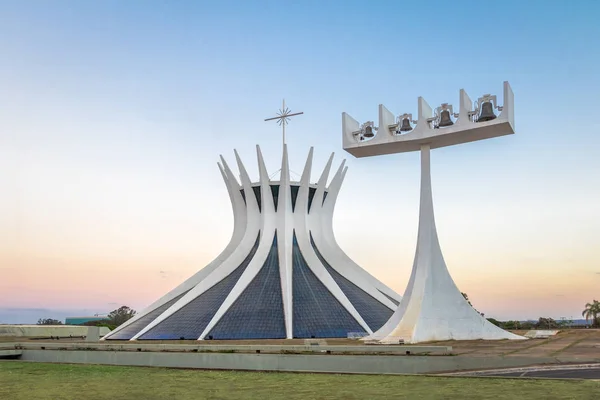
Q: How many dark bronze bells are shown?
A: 4